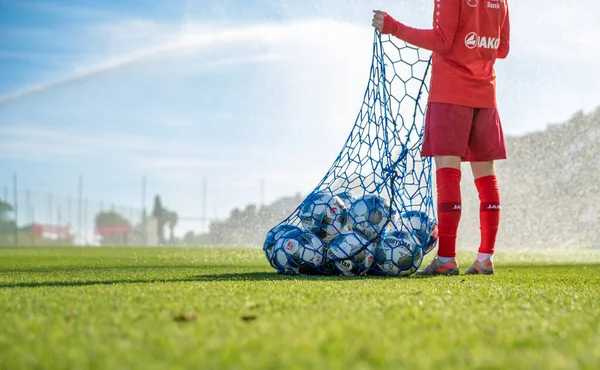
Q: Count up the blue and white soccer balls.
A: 8